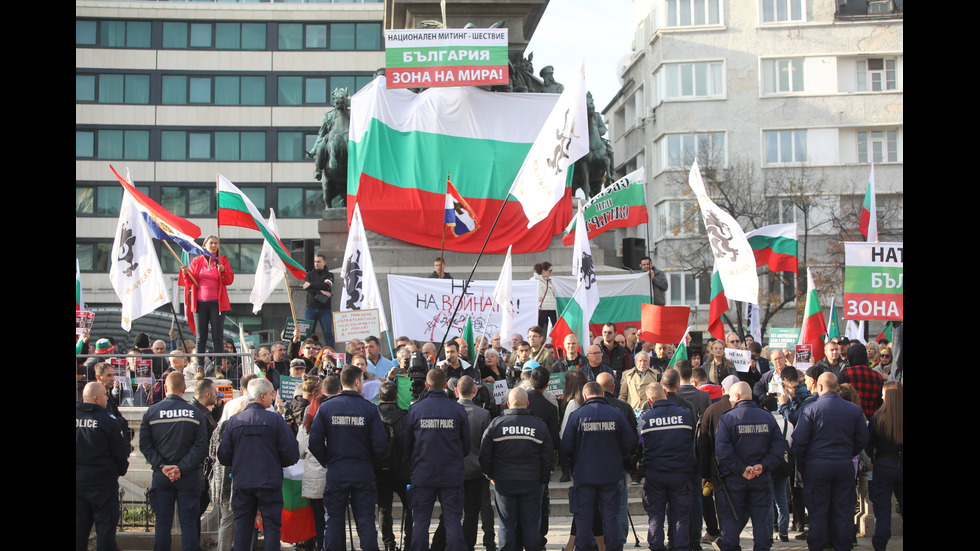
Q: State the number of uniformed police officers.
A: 11